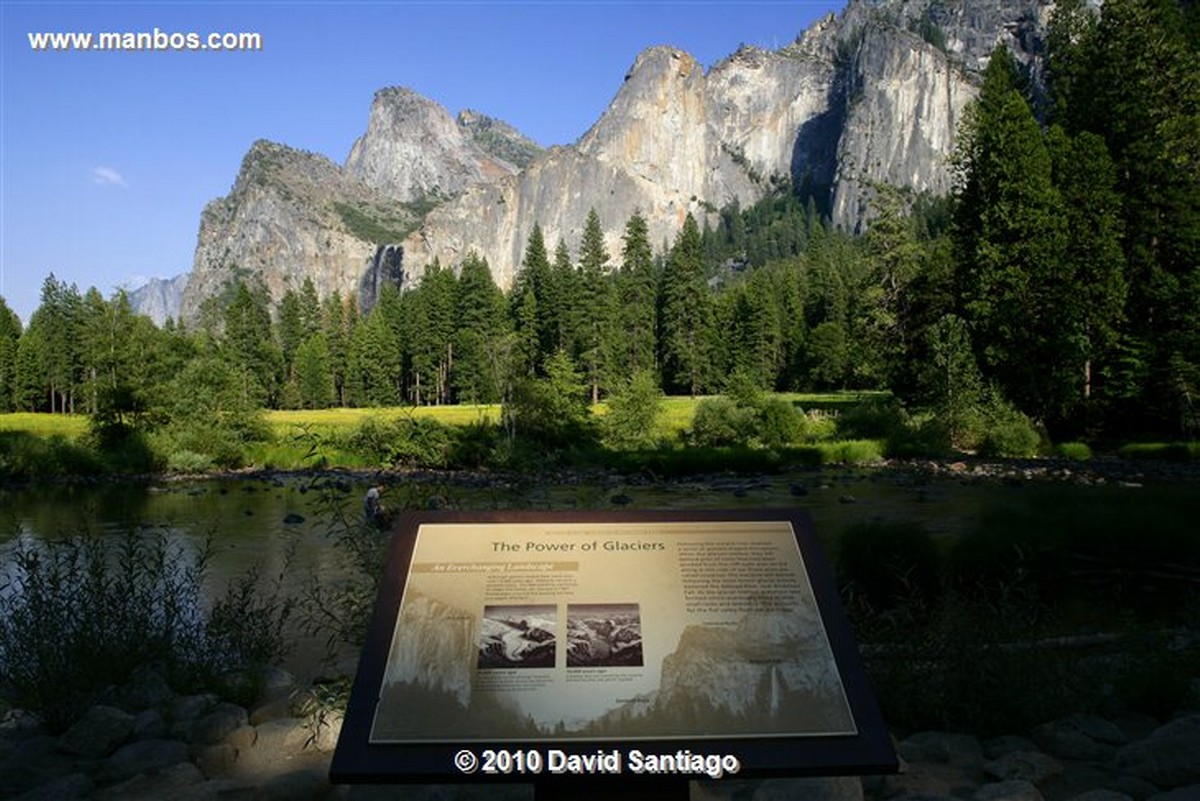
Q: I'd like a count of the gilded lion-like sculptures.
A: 0